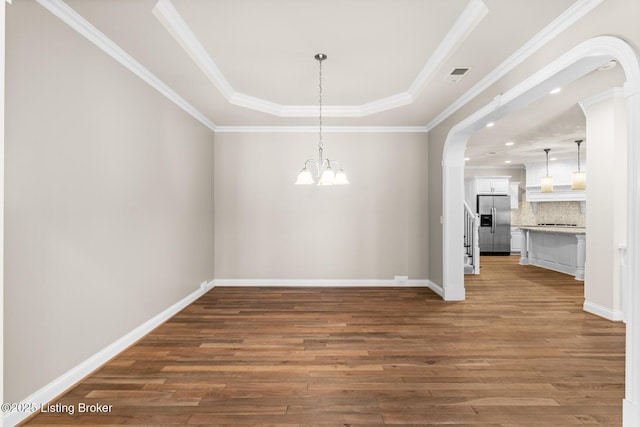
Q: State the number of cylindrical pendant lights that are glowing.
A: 2